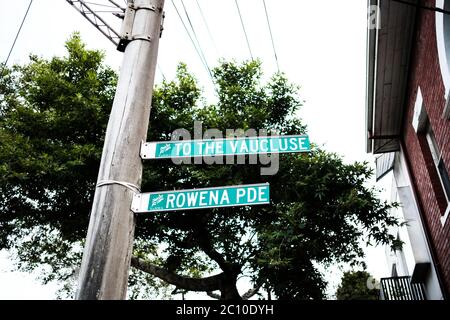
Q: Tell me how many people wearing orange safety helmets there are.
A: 0